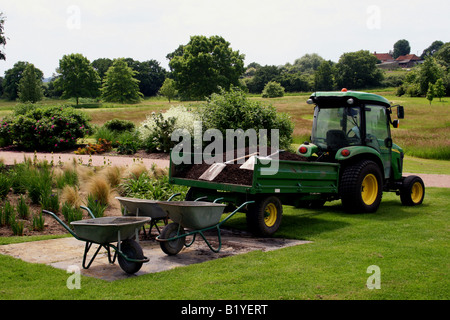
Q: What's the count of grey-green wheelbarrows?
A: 3